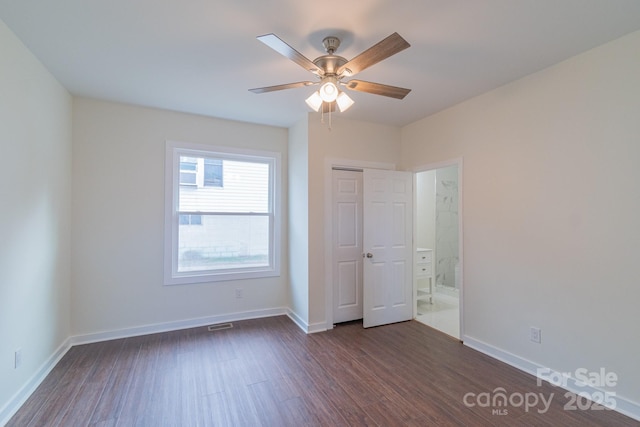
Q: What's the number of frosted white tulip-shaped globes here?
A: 3